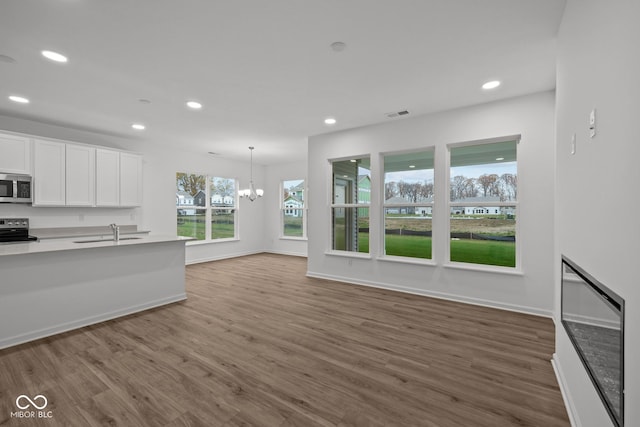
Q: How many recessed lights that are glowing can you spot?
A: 6